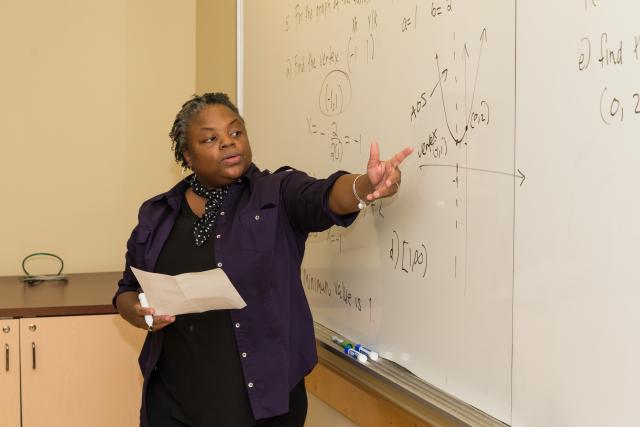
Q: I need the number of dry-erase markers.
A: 4